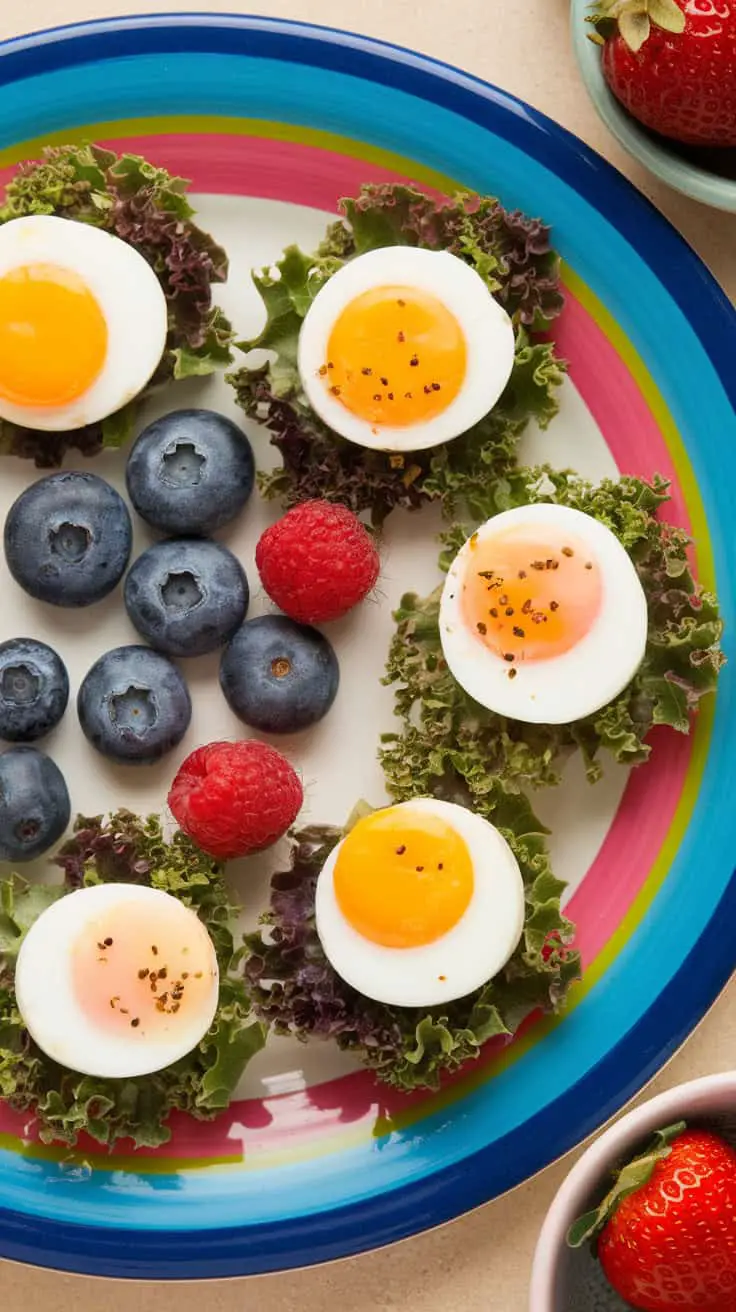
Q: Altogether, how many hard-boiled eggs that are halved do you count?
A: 5